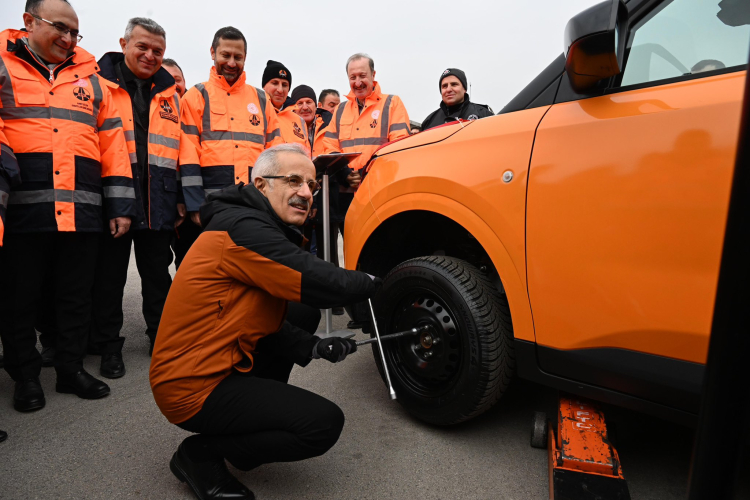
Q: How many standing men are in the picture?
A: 9